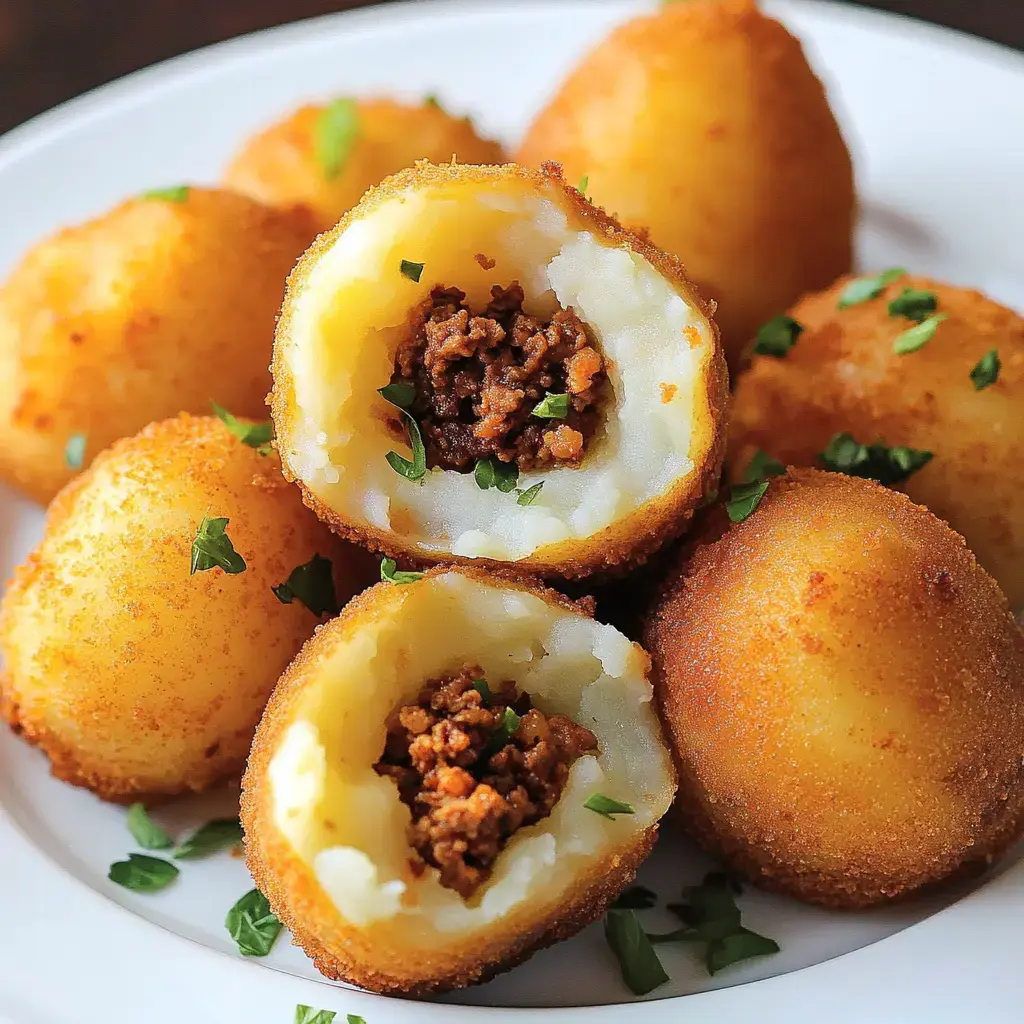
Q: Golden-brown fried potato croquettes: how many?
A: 8